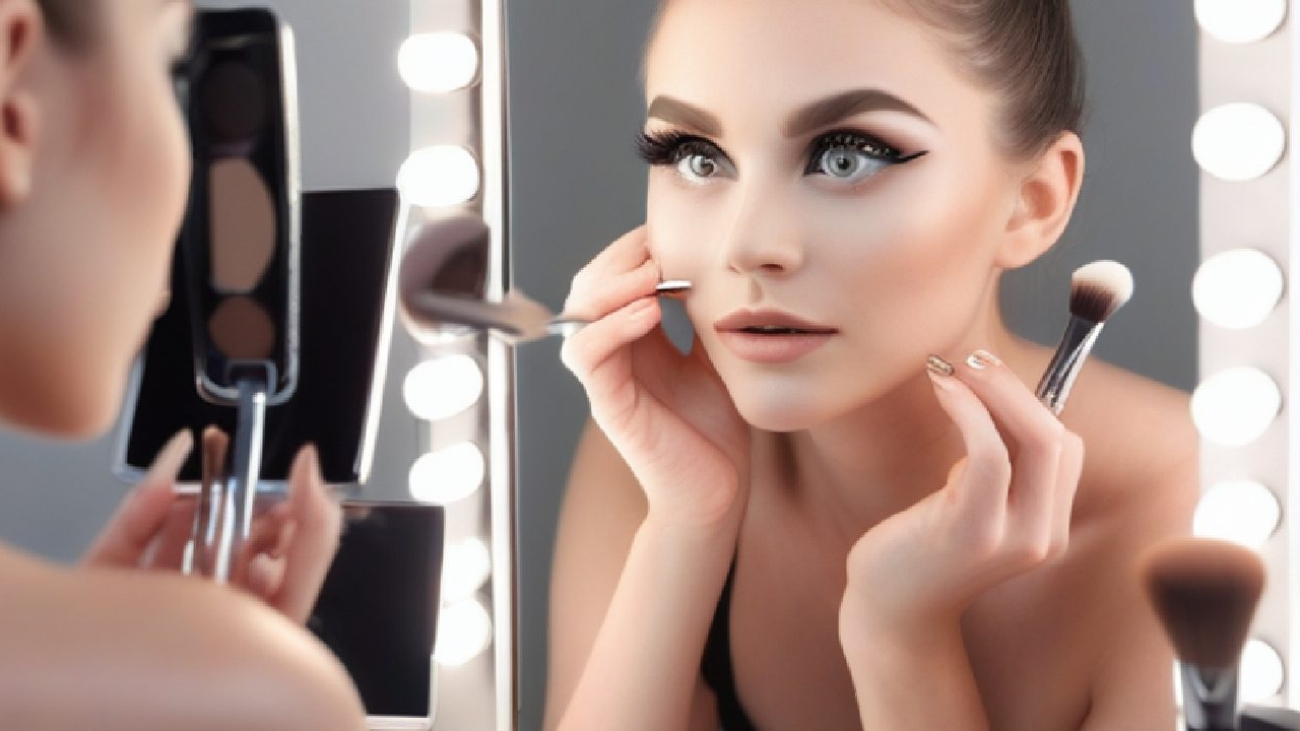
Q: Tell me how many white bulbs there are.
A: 12